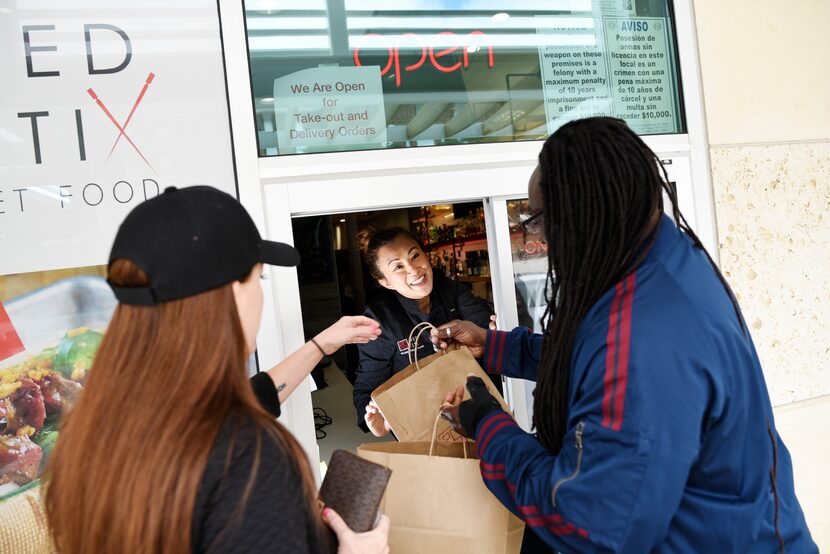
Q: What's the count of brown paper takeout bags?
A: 2